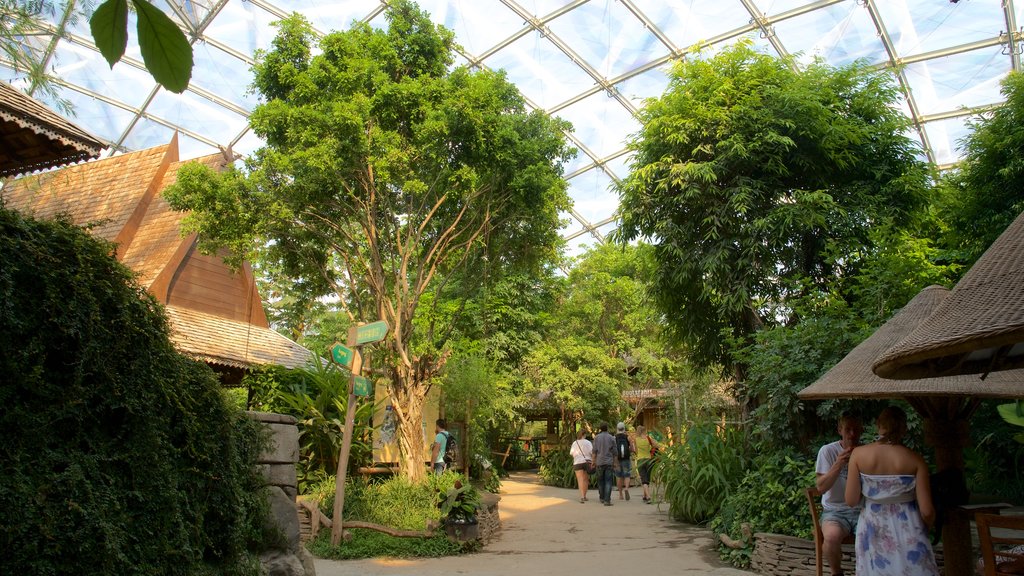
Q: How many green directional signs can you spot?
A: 3